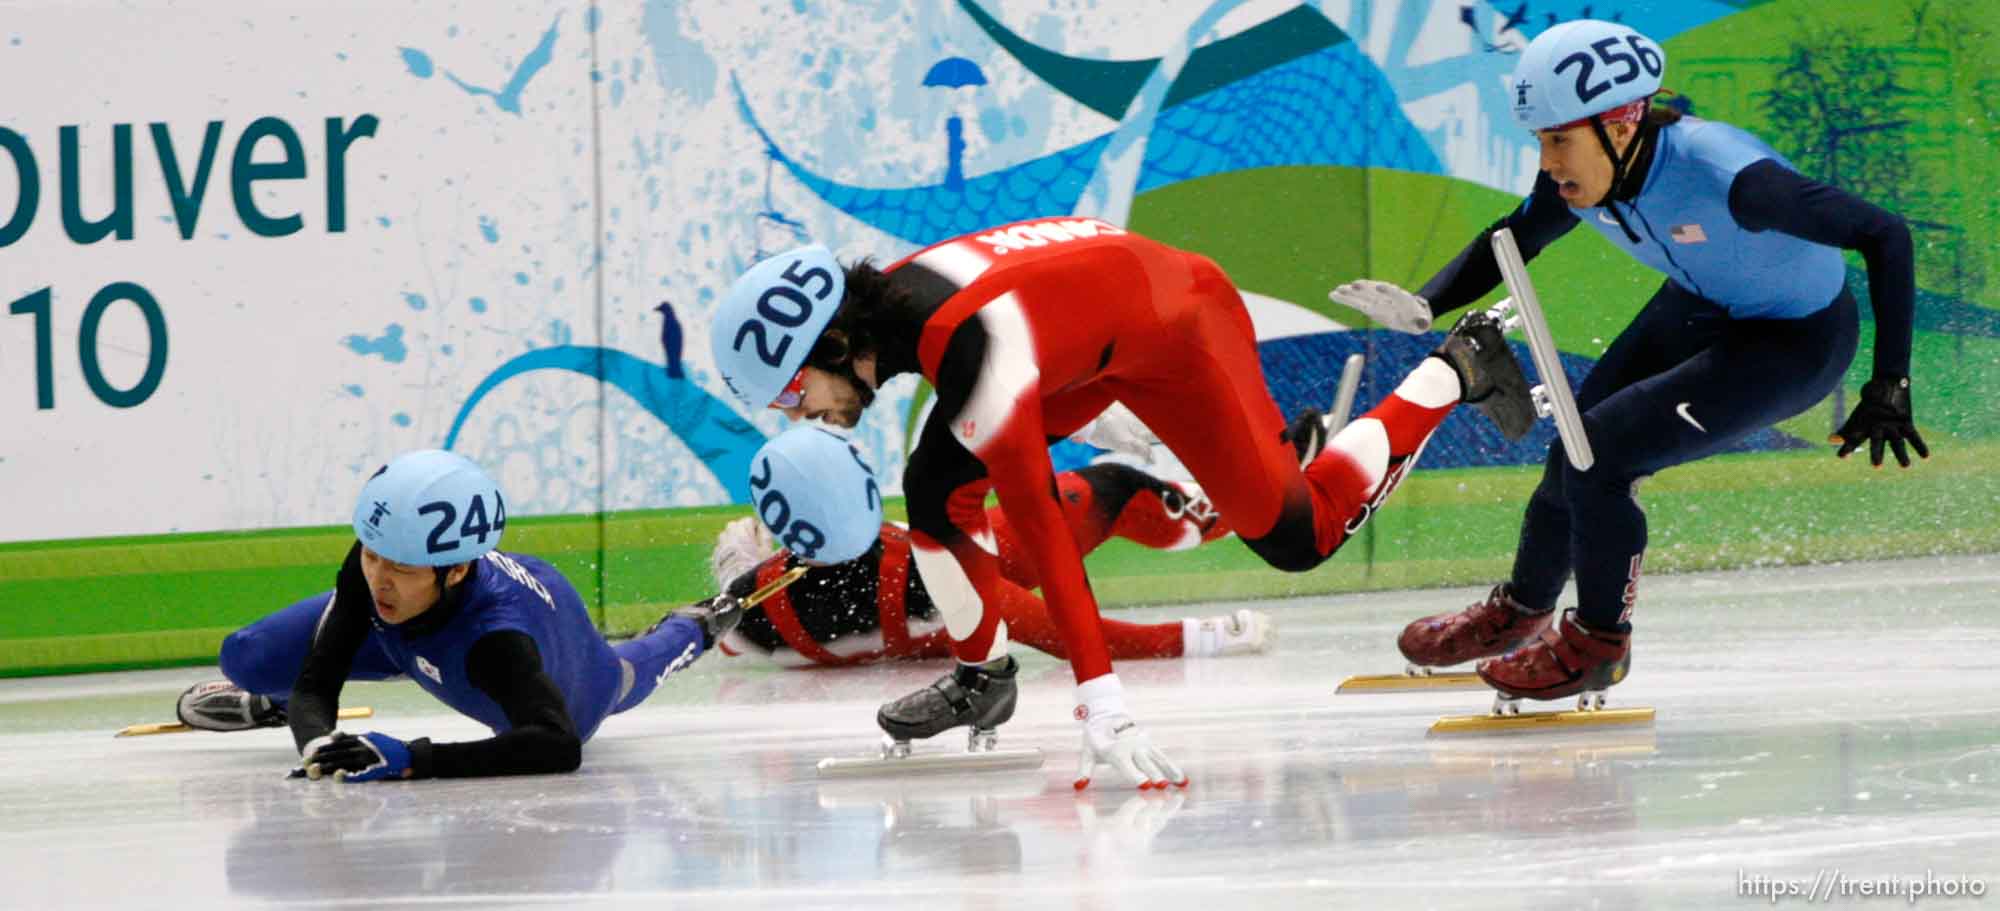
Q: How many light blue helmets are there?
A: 4